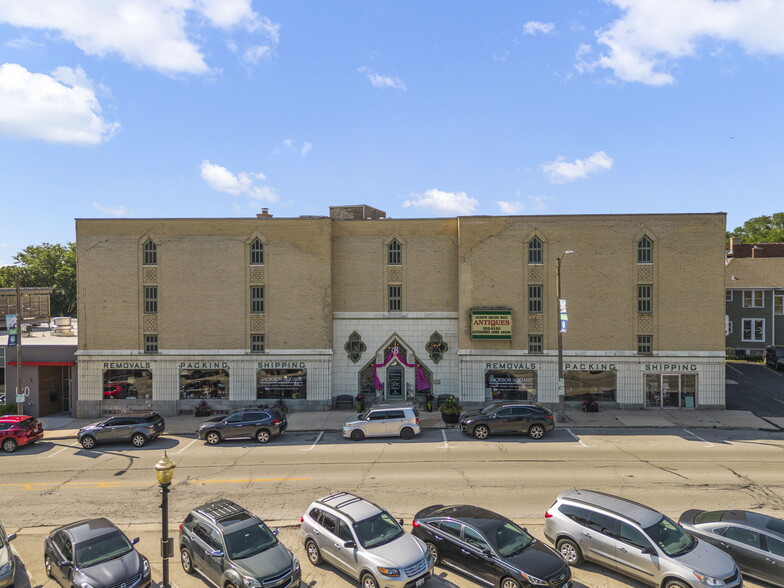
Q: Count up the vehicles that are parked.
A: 13